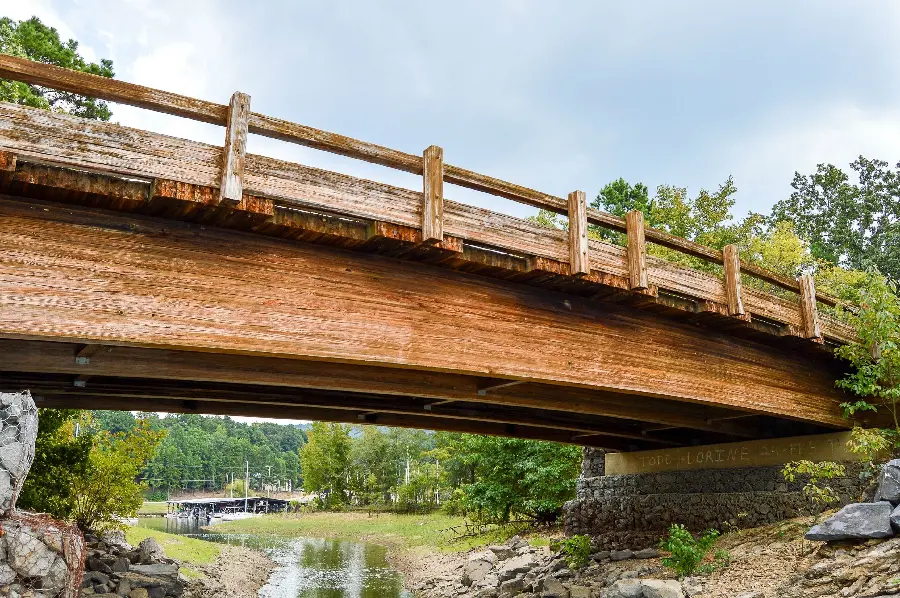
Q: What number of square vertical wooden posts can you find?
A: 6